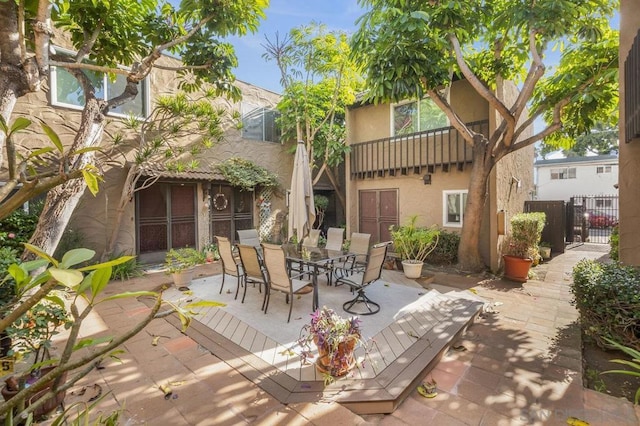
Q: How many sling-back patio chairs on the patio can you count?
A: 8